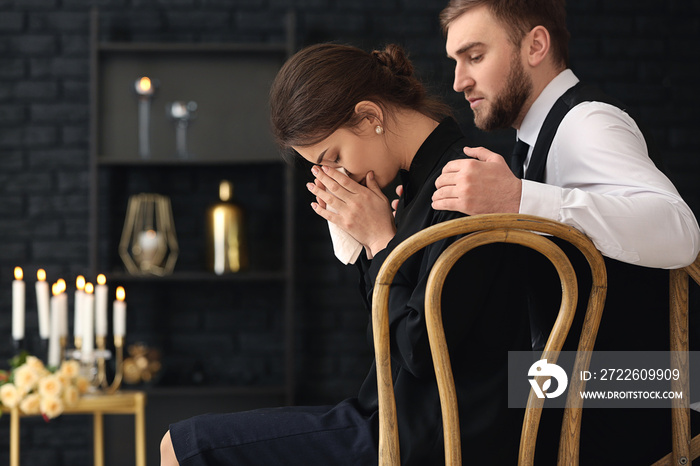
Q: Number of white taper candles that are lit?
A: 8